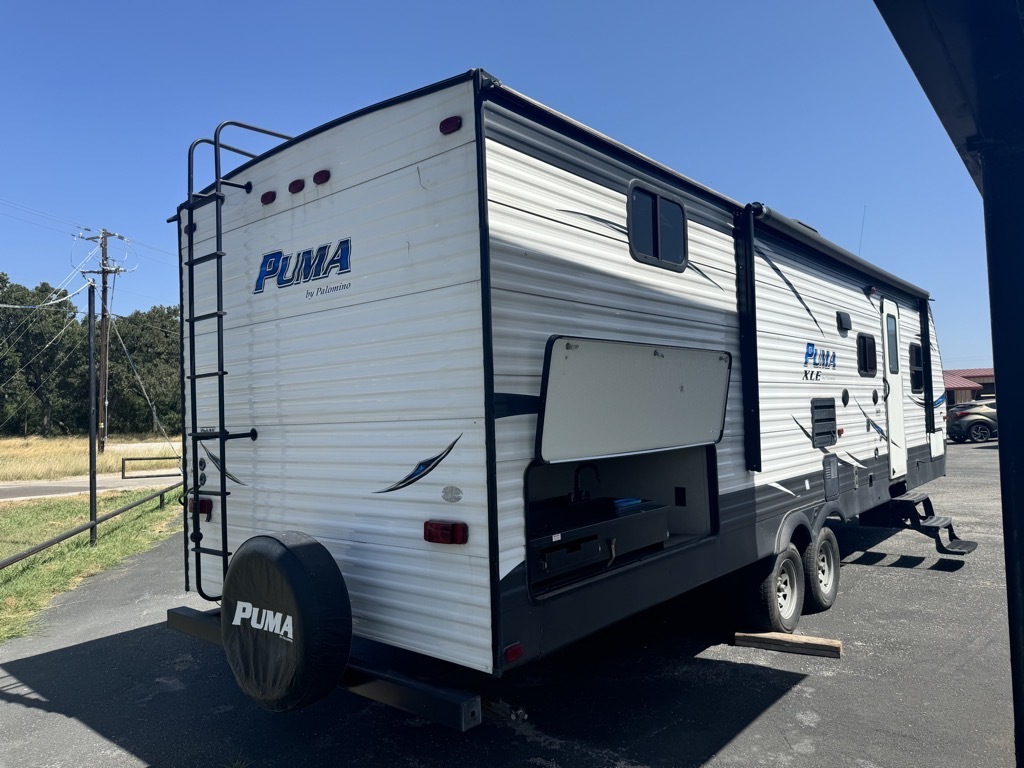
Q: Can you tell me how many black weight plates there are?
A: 0